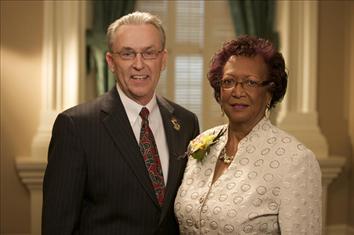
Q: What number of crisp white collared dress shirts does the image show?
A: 1